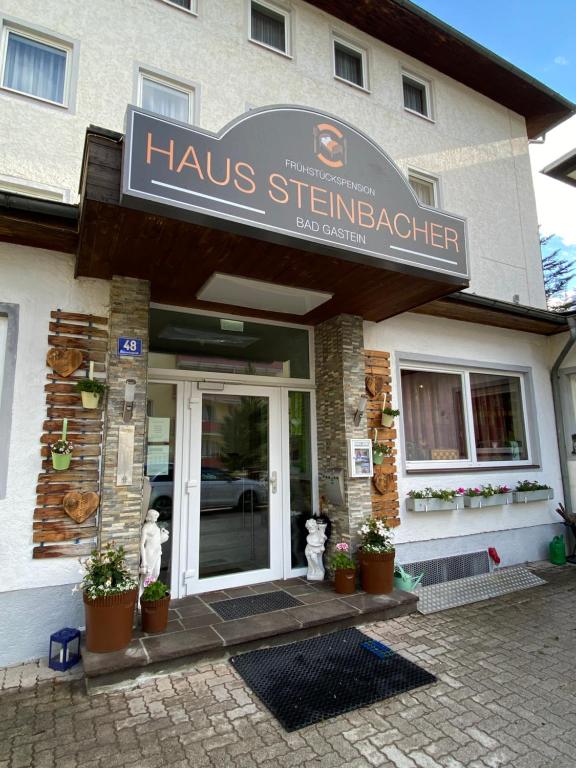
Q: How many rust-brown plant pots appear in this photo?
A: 4